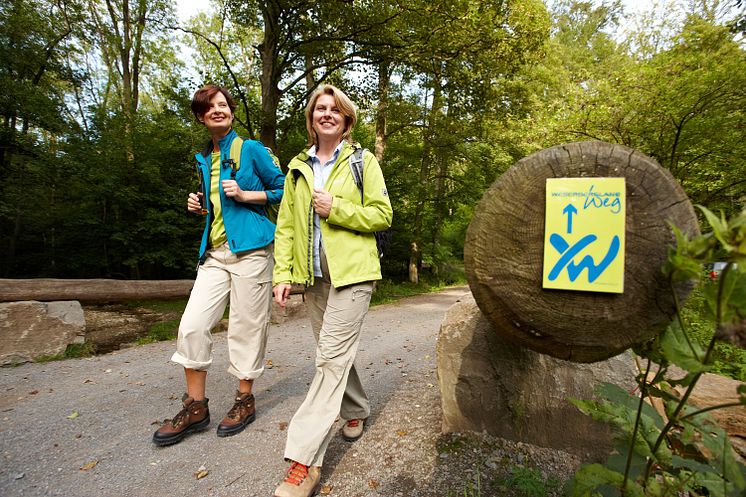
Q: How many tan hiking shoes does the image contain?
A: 2